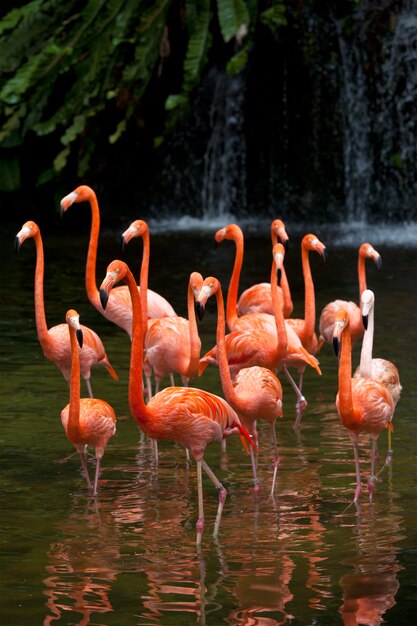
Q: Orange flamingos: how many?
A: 13